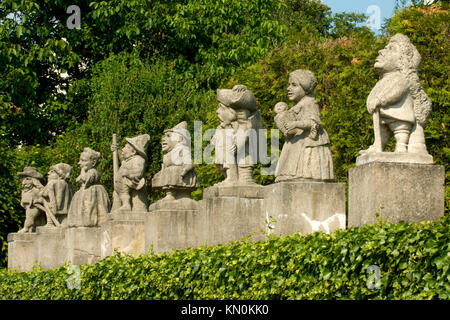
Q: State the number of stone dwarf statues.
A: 8